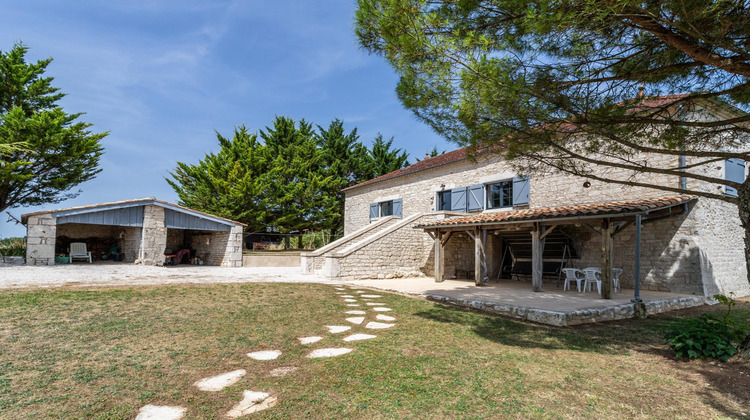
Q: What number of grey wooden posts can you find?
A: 4